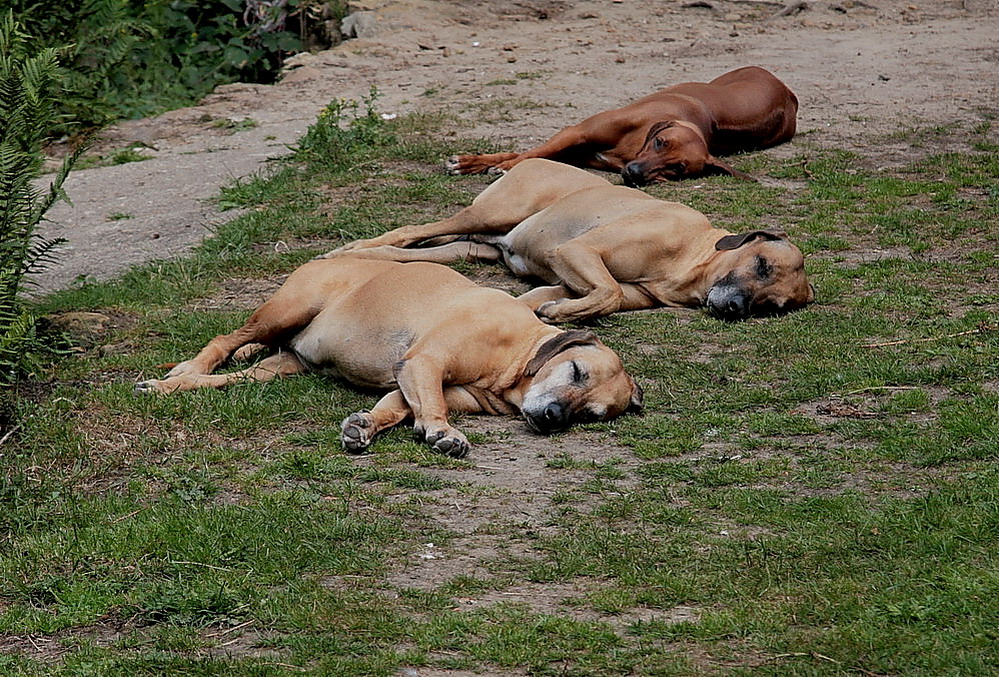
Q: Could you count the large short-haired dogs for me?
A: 3